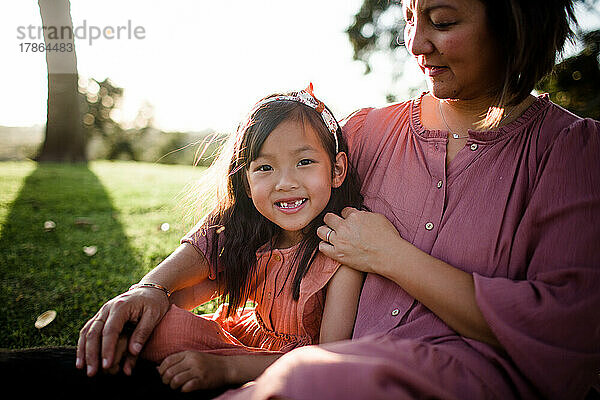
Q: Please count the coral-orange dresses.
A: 1